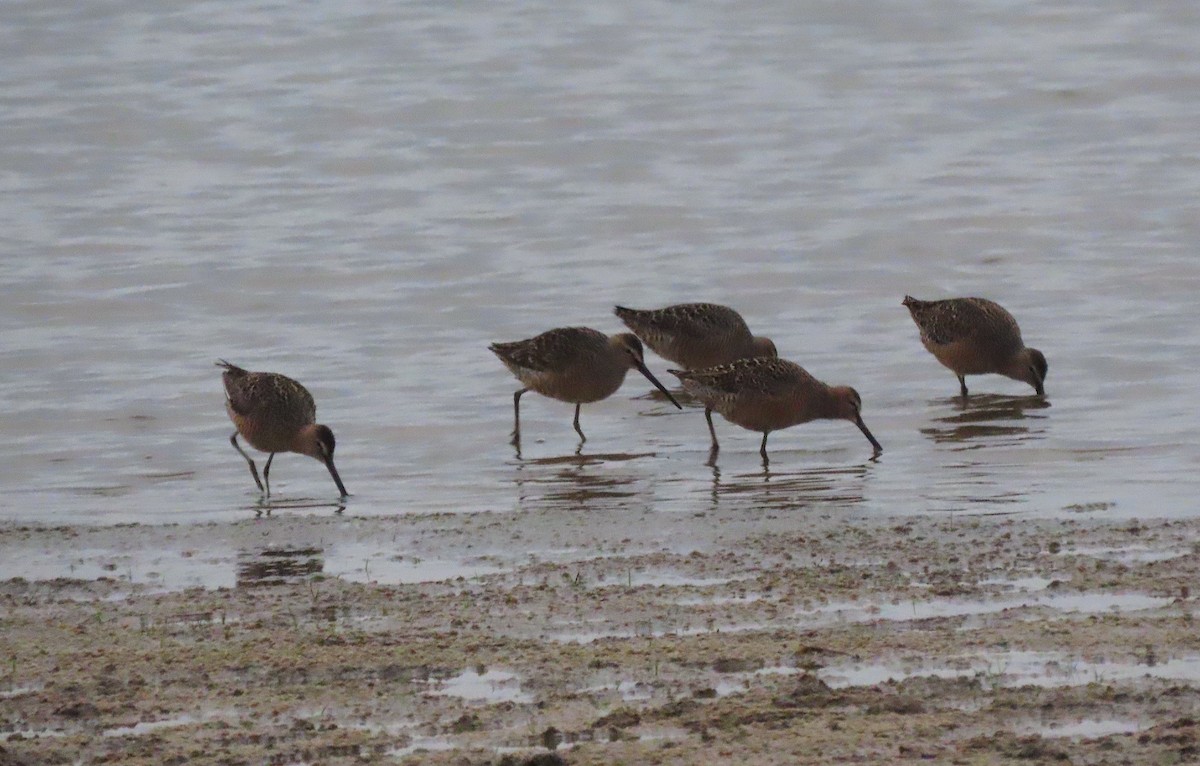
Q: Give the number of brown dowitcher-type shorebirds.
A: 5